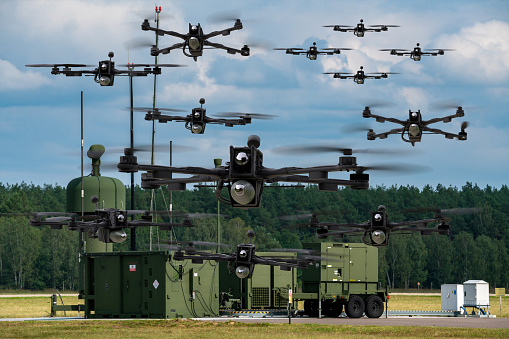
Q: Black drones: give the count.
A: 12